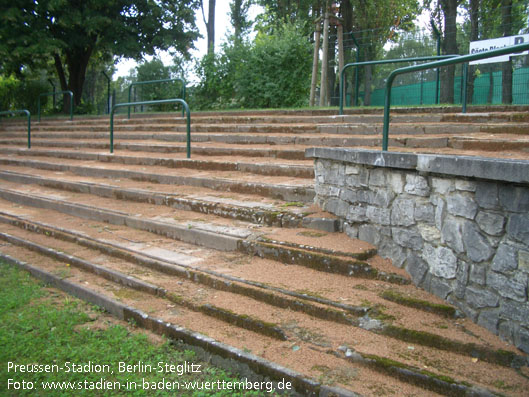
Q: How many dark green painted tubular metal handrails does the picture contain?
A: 6